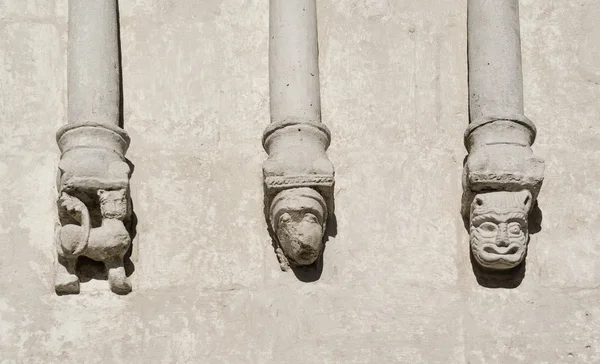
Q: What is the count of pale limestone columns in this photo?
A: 3